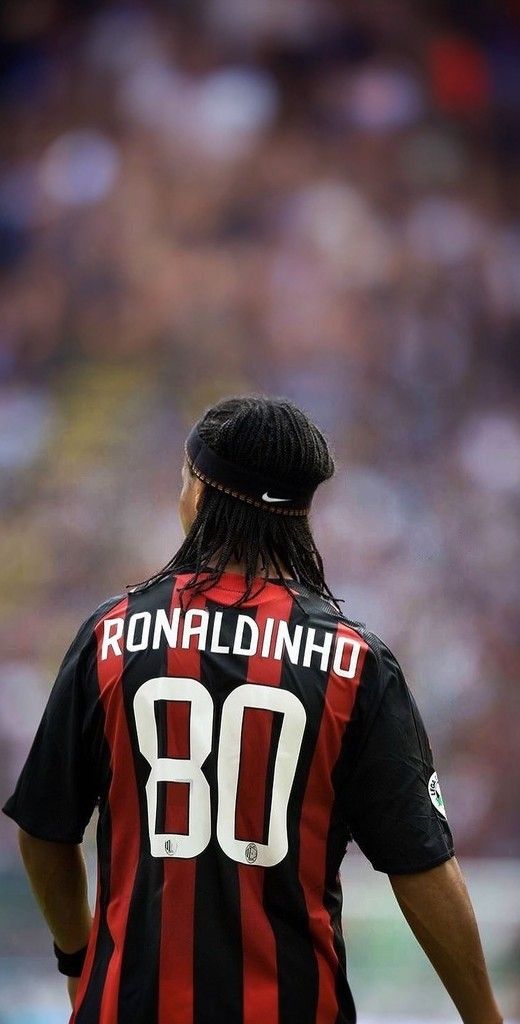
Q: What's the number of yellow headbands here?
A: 0